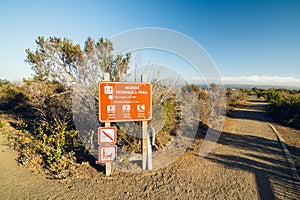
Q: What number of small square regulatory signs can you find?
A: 2